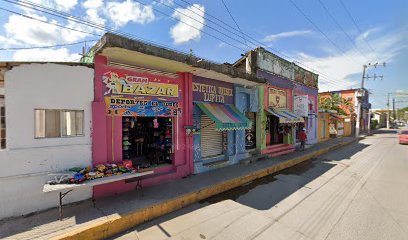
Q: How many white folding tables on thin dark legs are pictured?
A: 1